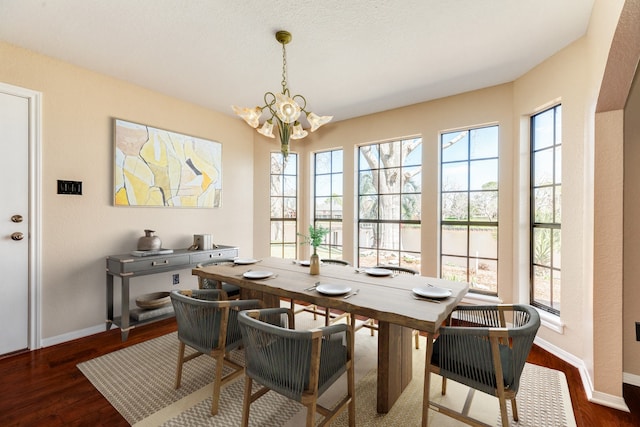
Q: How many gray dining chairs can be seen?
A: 6